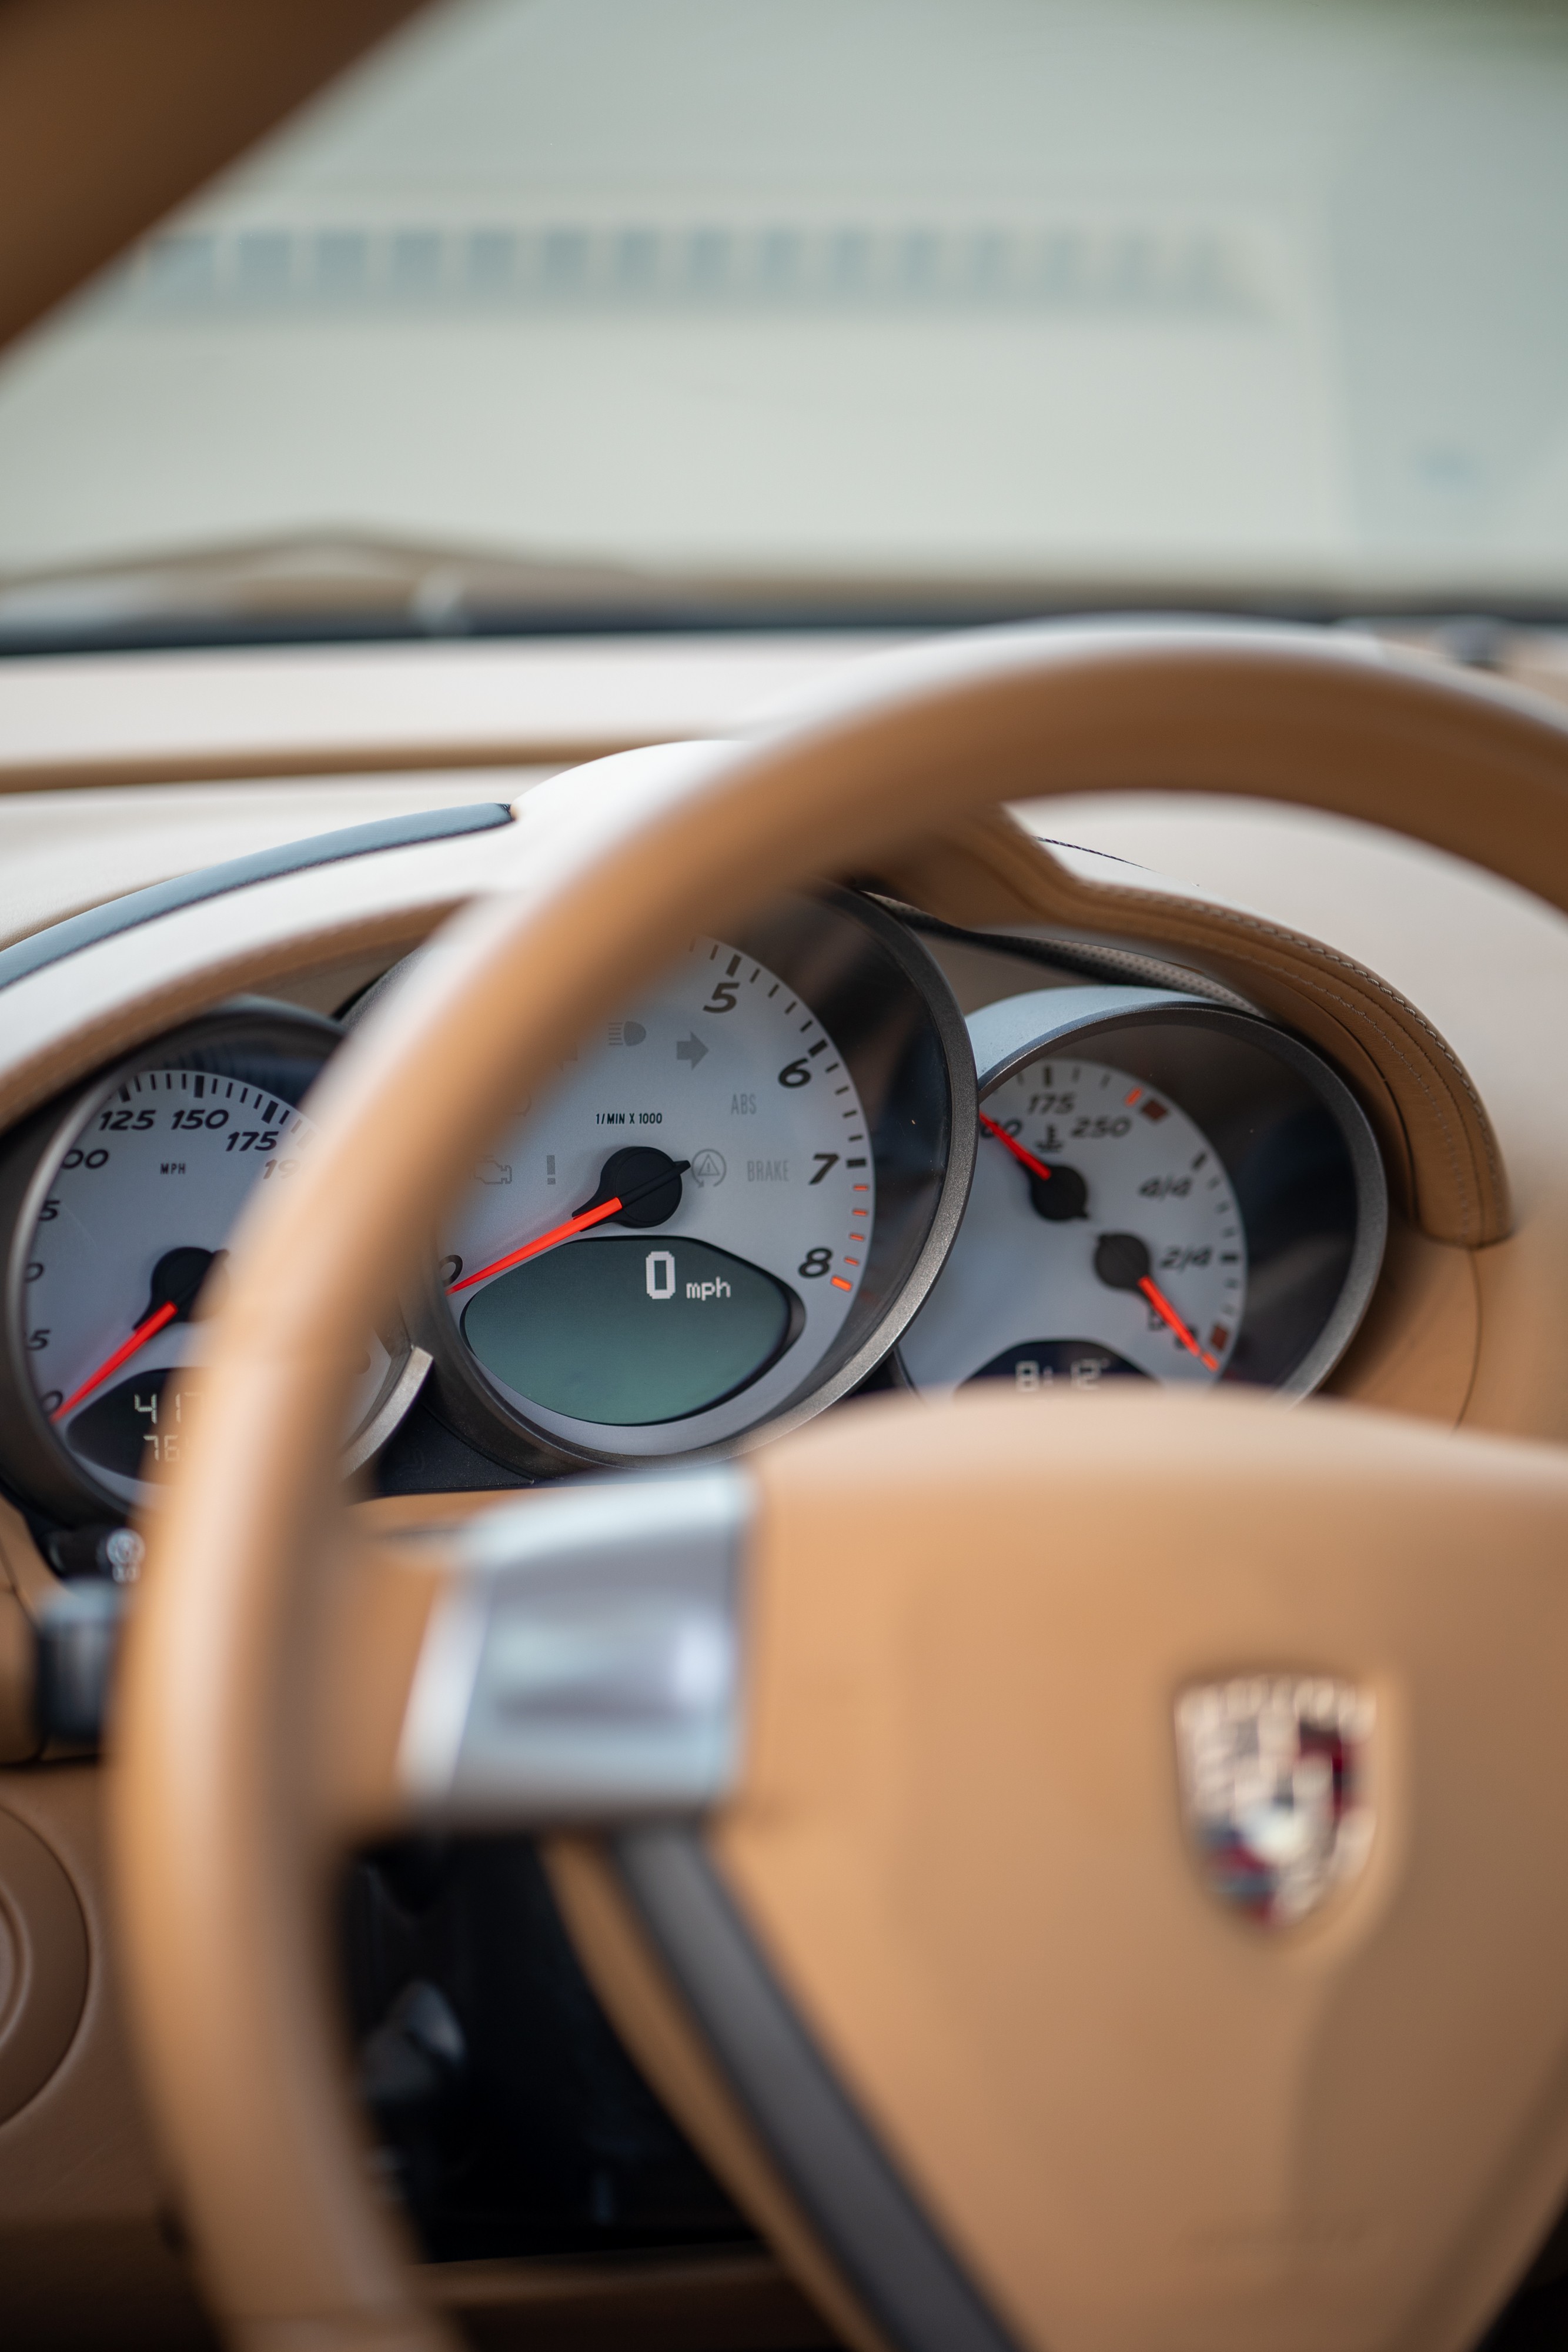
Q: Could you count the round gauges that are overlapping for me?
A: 3